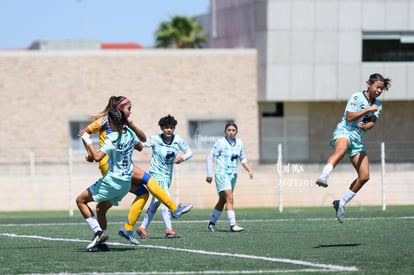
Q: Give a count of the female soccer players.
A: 5